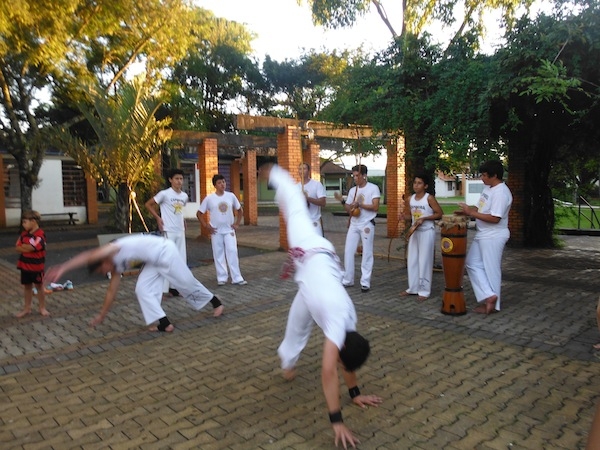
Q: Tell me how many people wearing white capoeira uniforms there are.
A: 8